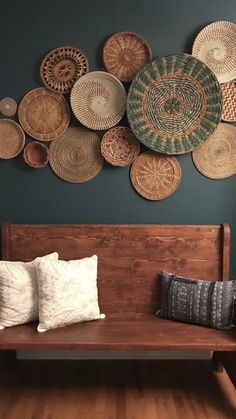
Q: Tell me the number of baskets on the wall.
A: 14